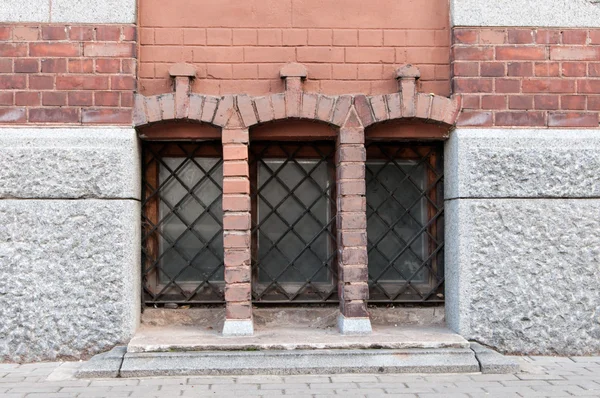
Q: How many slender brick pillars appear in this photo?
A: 2